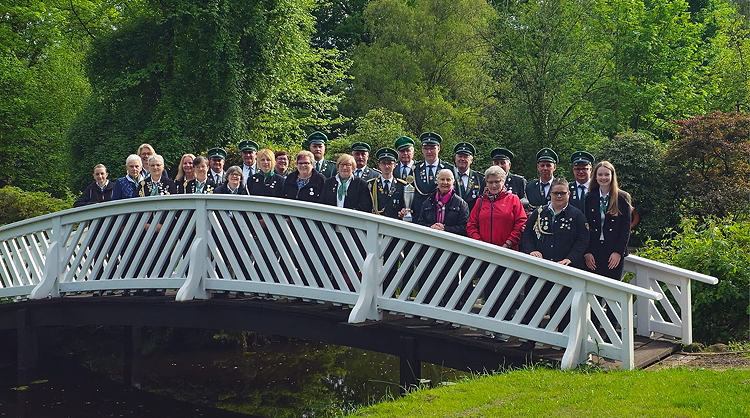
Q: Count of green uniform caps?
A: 11